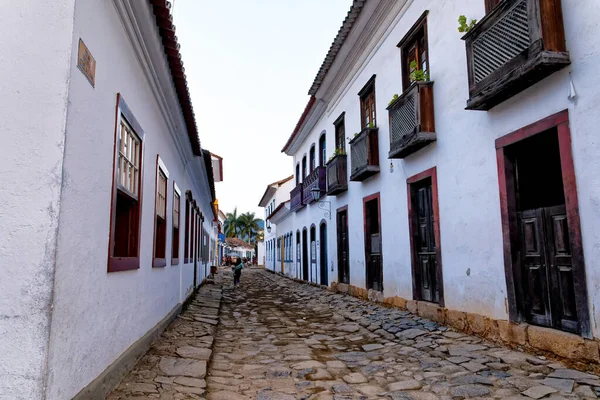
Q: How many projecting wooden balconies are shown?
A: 6